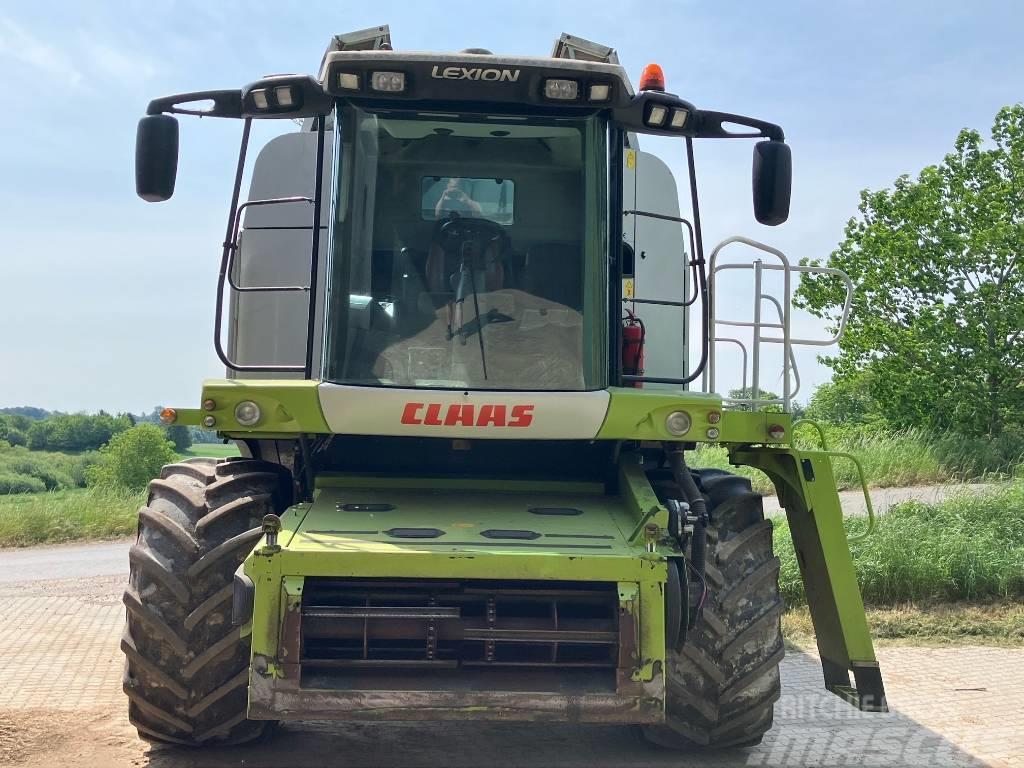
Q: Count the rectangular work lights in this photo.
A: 8